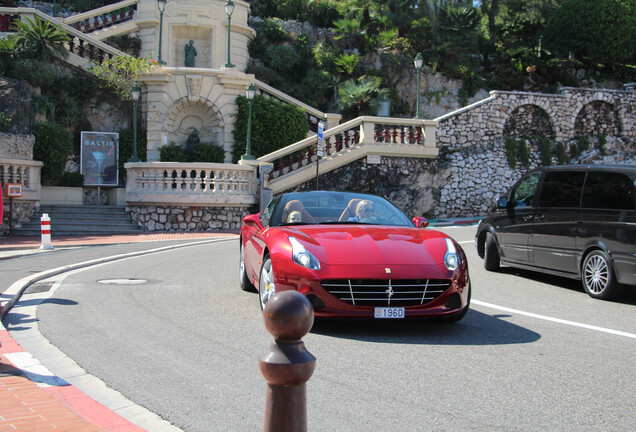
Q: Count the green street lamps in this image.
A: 5